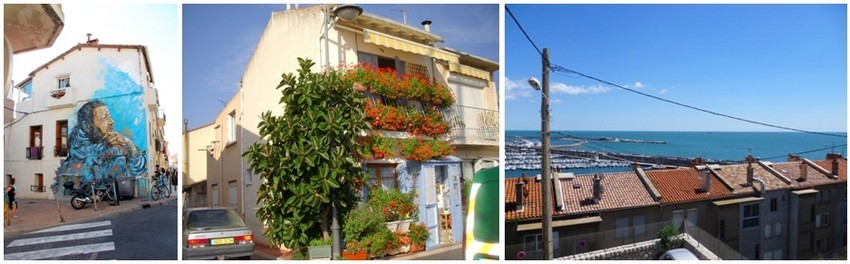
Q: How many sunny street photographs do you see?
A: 3